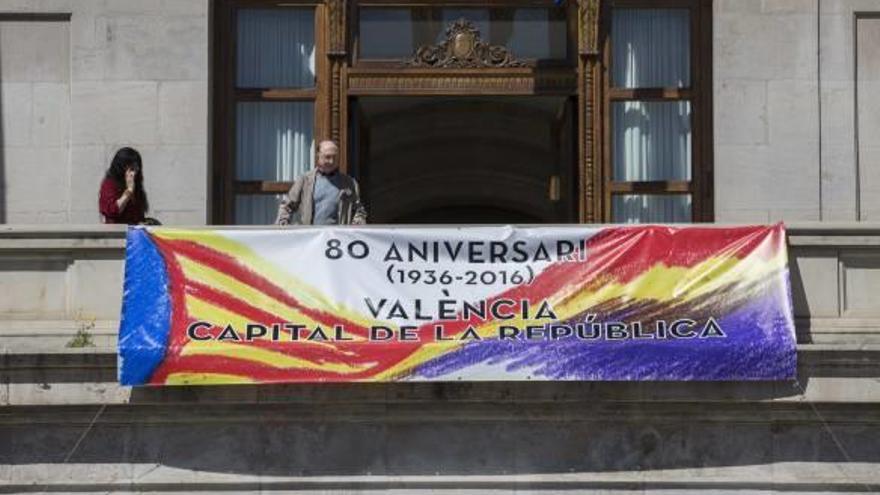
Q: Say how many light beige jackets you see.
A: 1